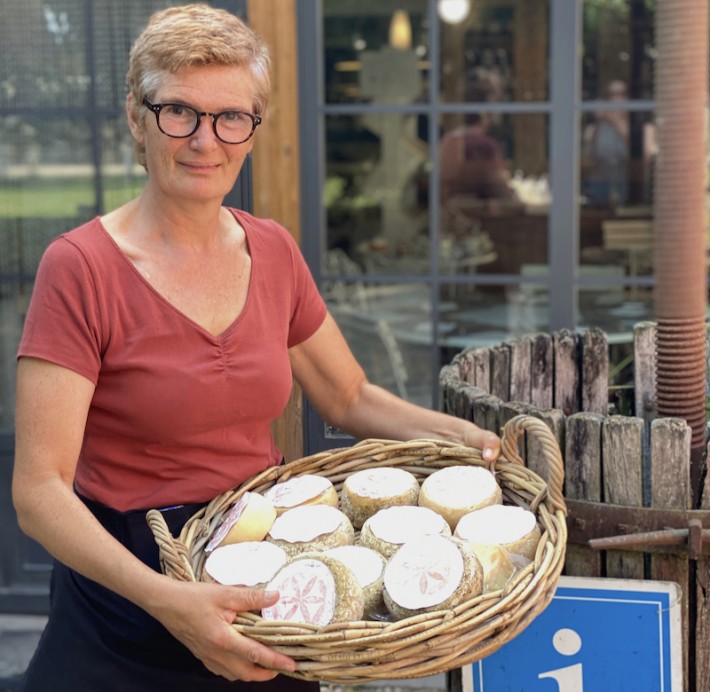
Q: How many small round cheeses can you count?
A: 11